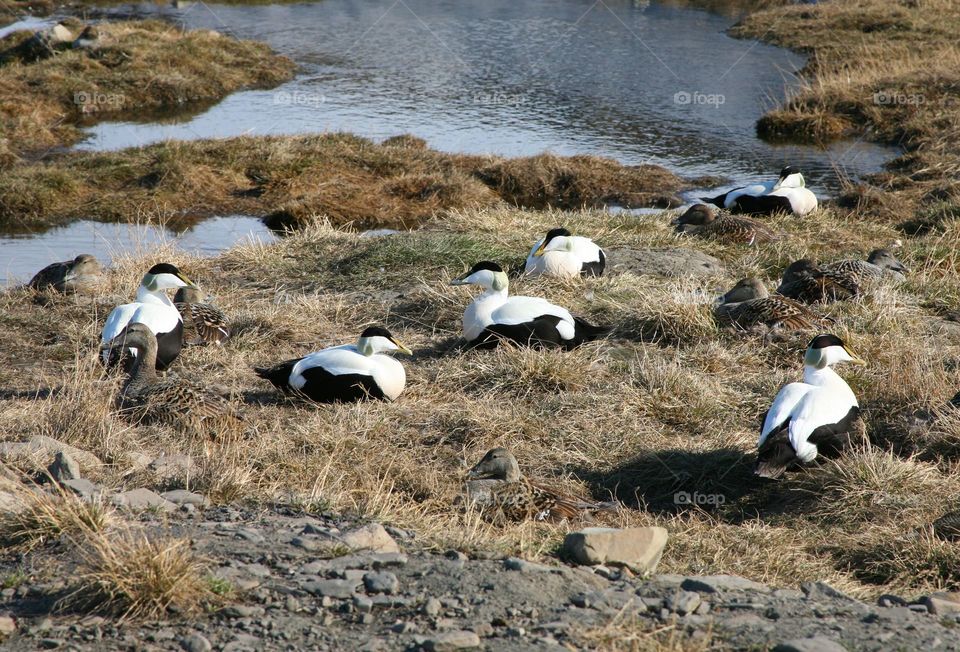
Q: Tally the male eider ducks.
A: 6